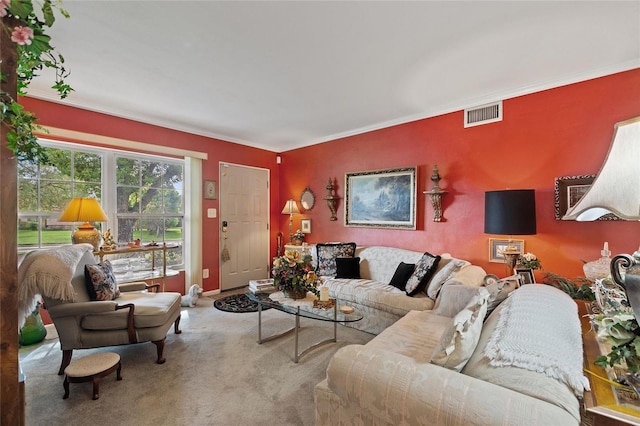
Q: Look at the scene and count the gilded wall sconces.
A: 2